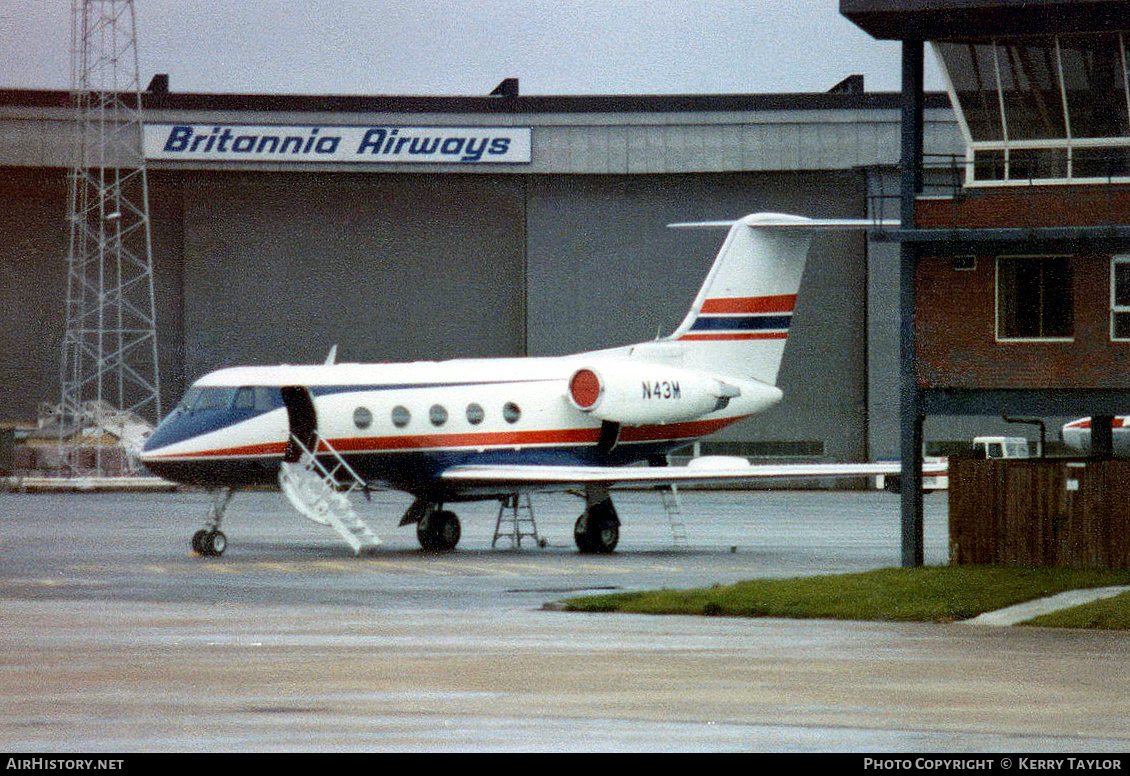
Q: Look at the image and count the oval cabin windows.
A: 5